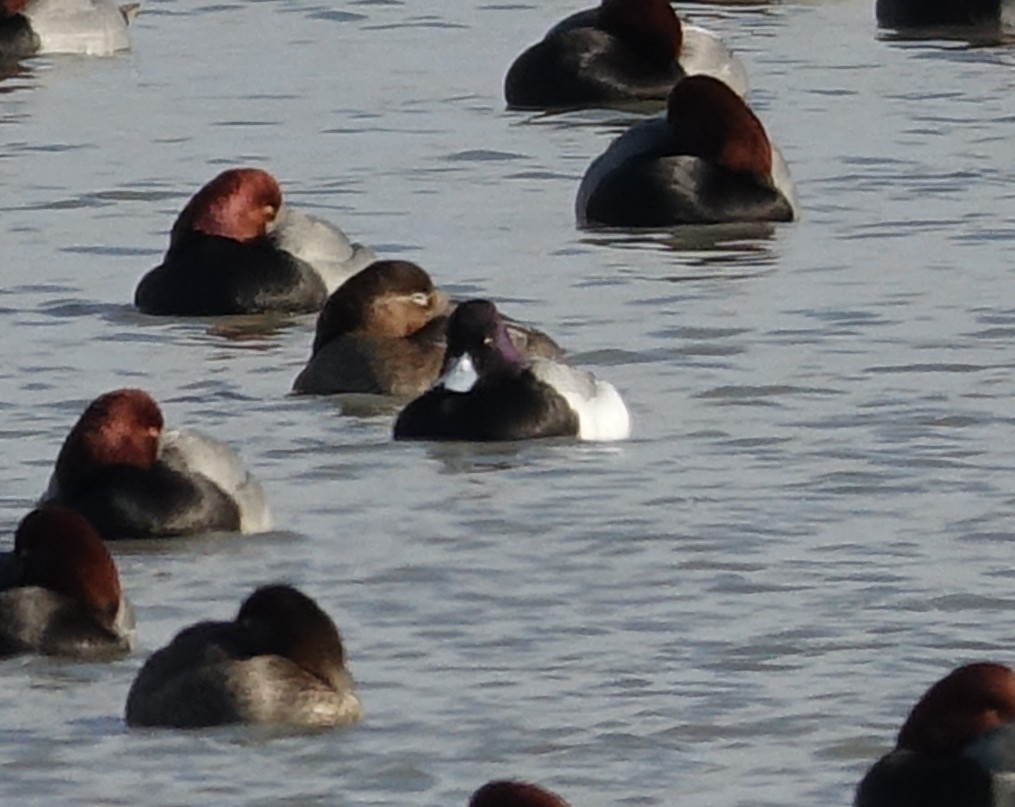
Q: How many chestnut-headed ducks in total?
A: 8